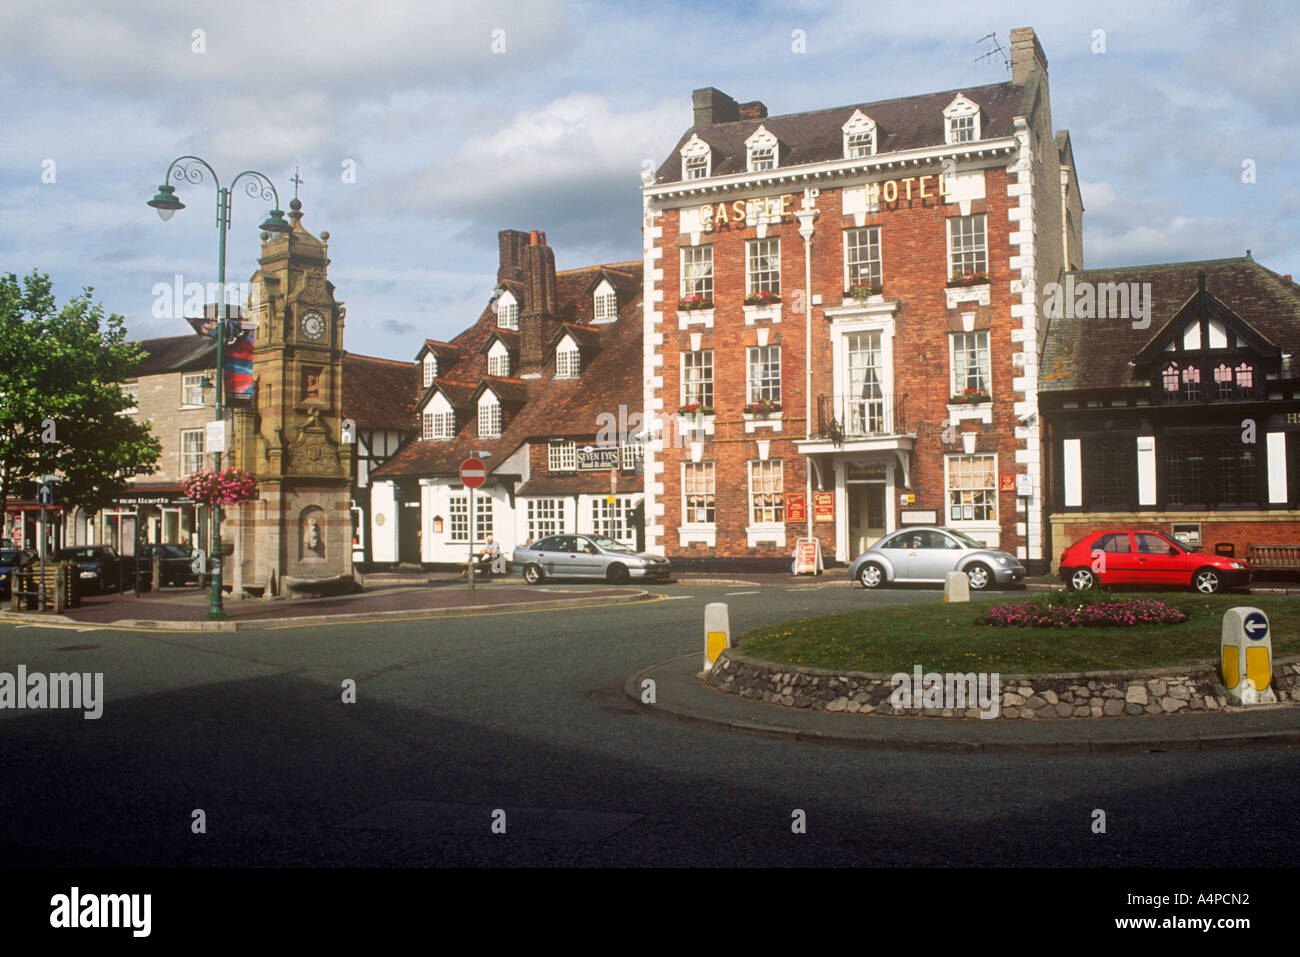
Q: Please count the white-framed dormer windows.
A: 11